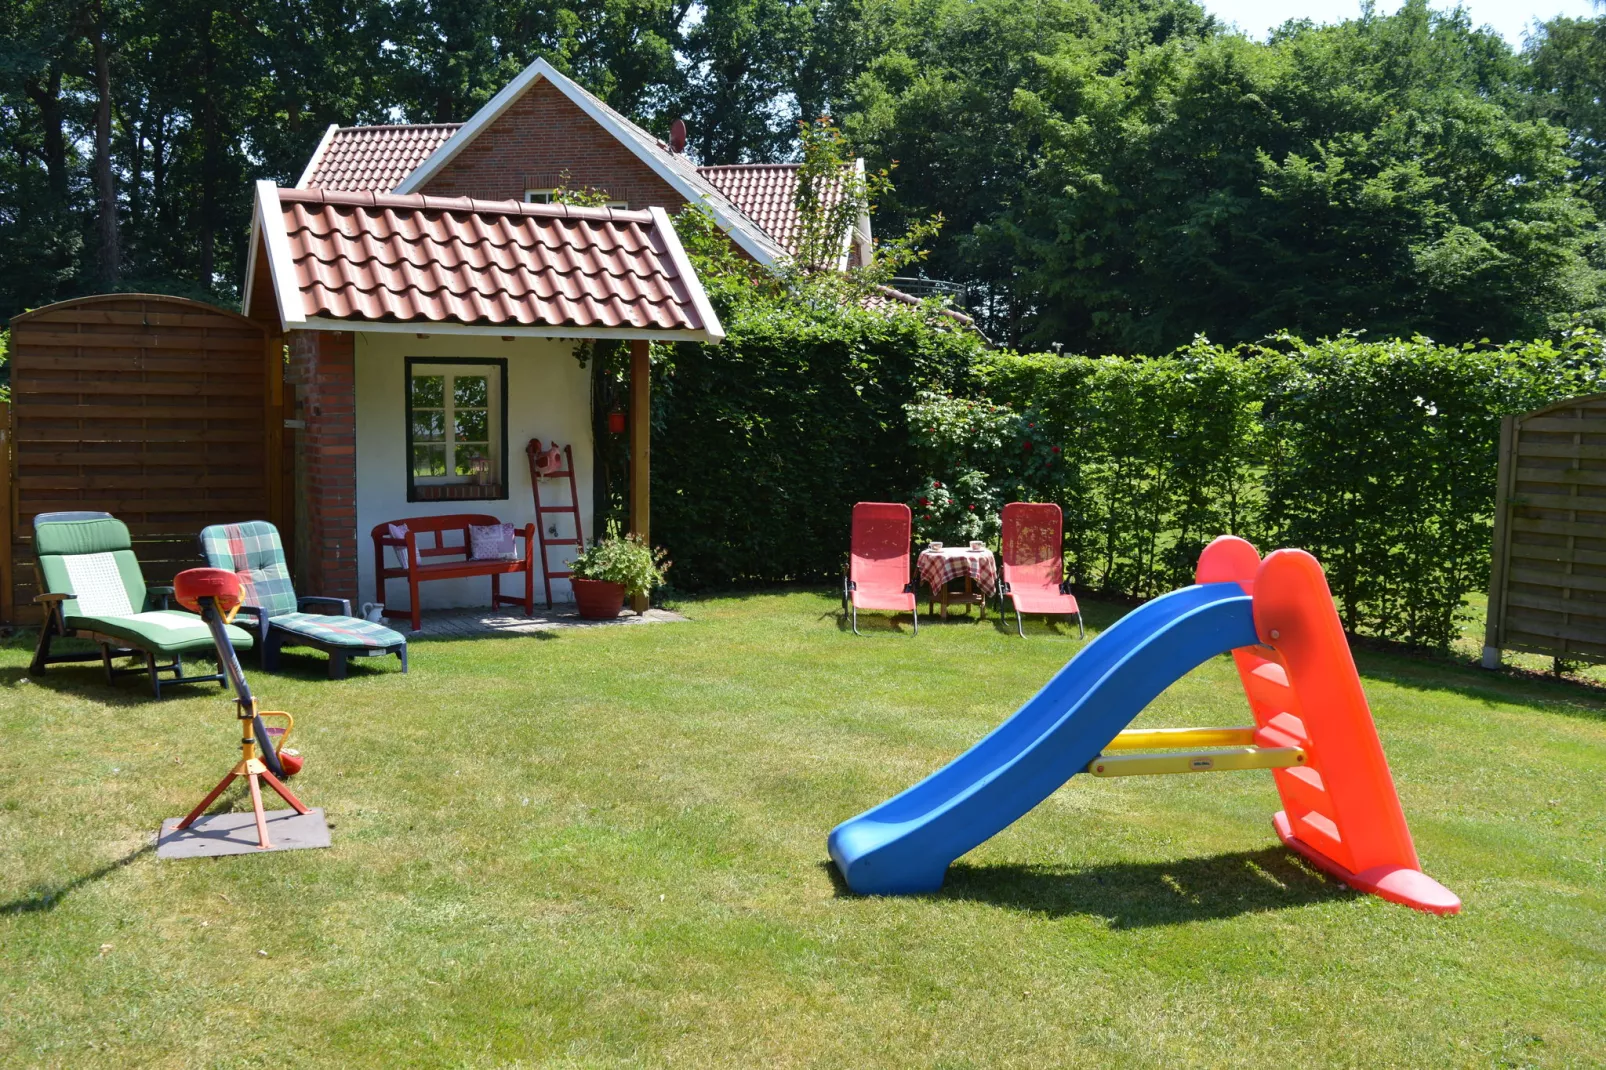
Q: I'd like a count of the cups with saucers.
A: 2